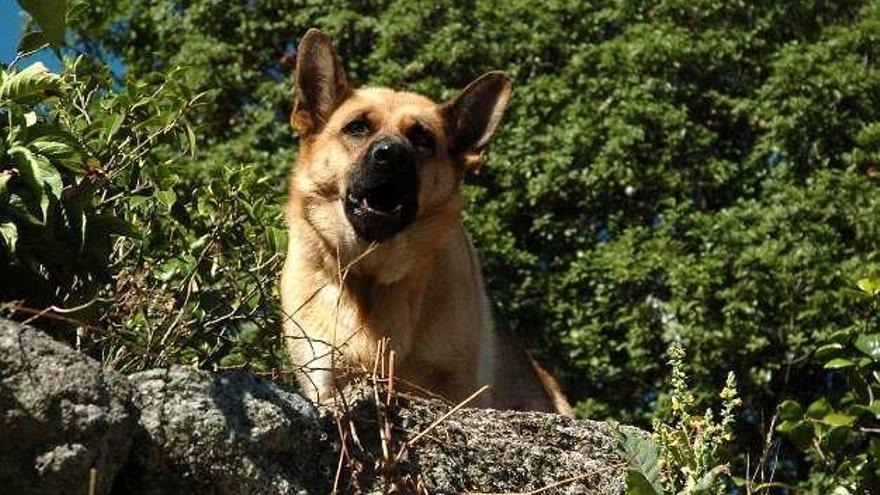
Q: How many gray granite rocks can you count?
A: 3